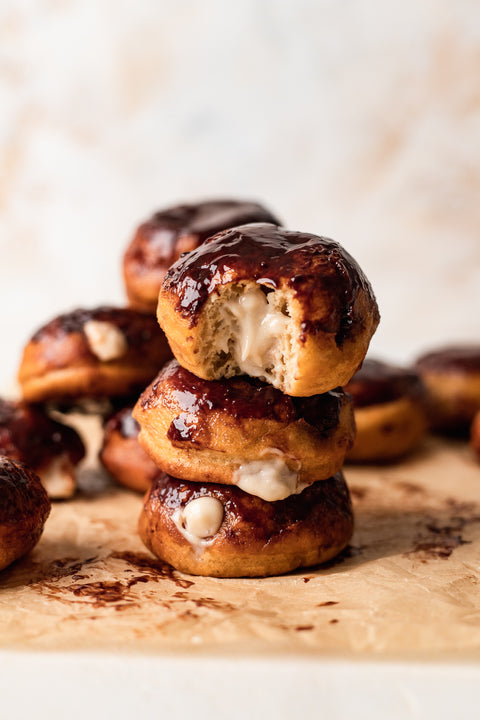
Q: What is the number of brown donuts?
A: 11